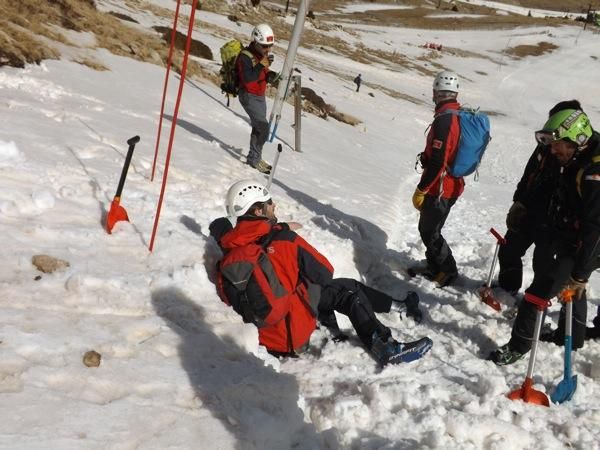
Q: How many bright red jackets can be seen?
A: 3